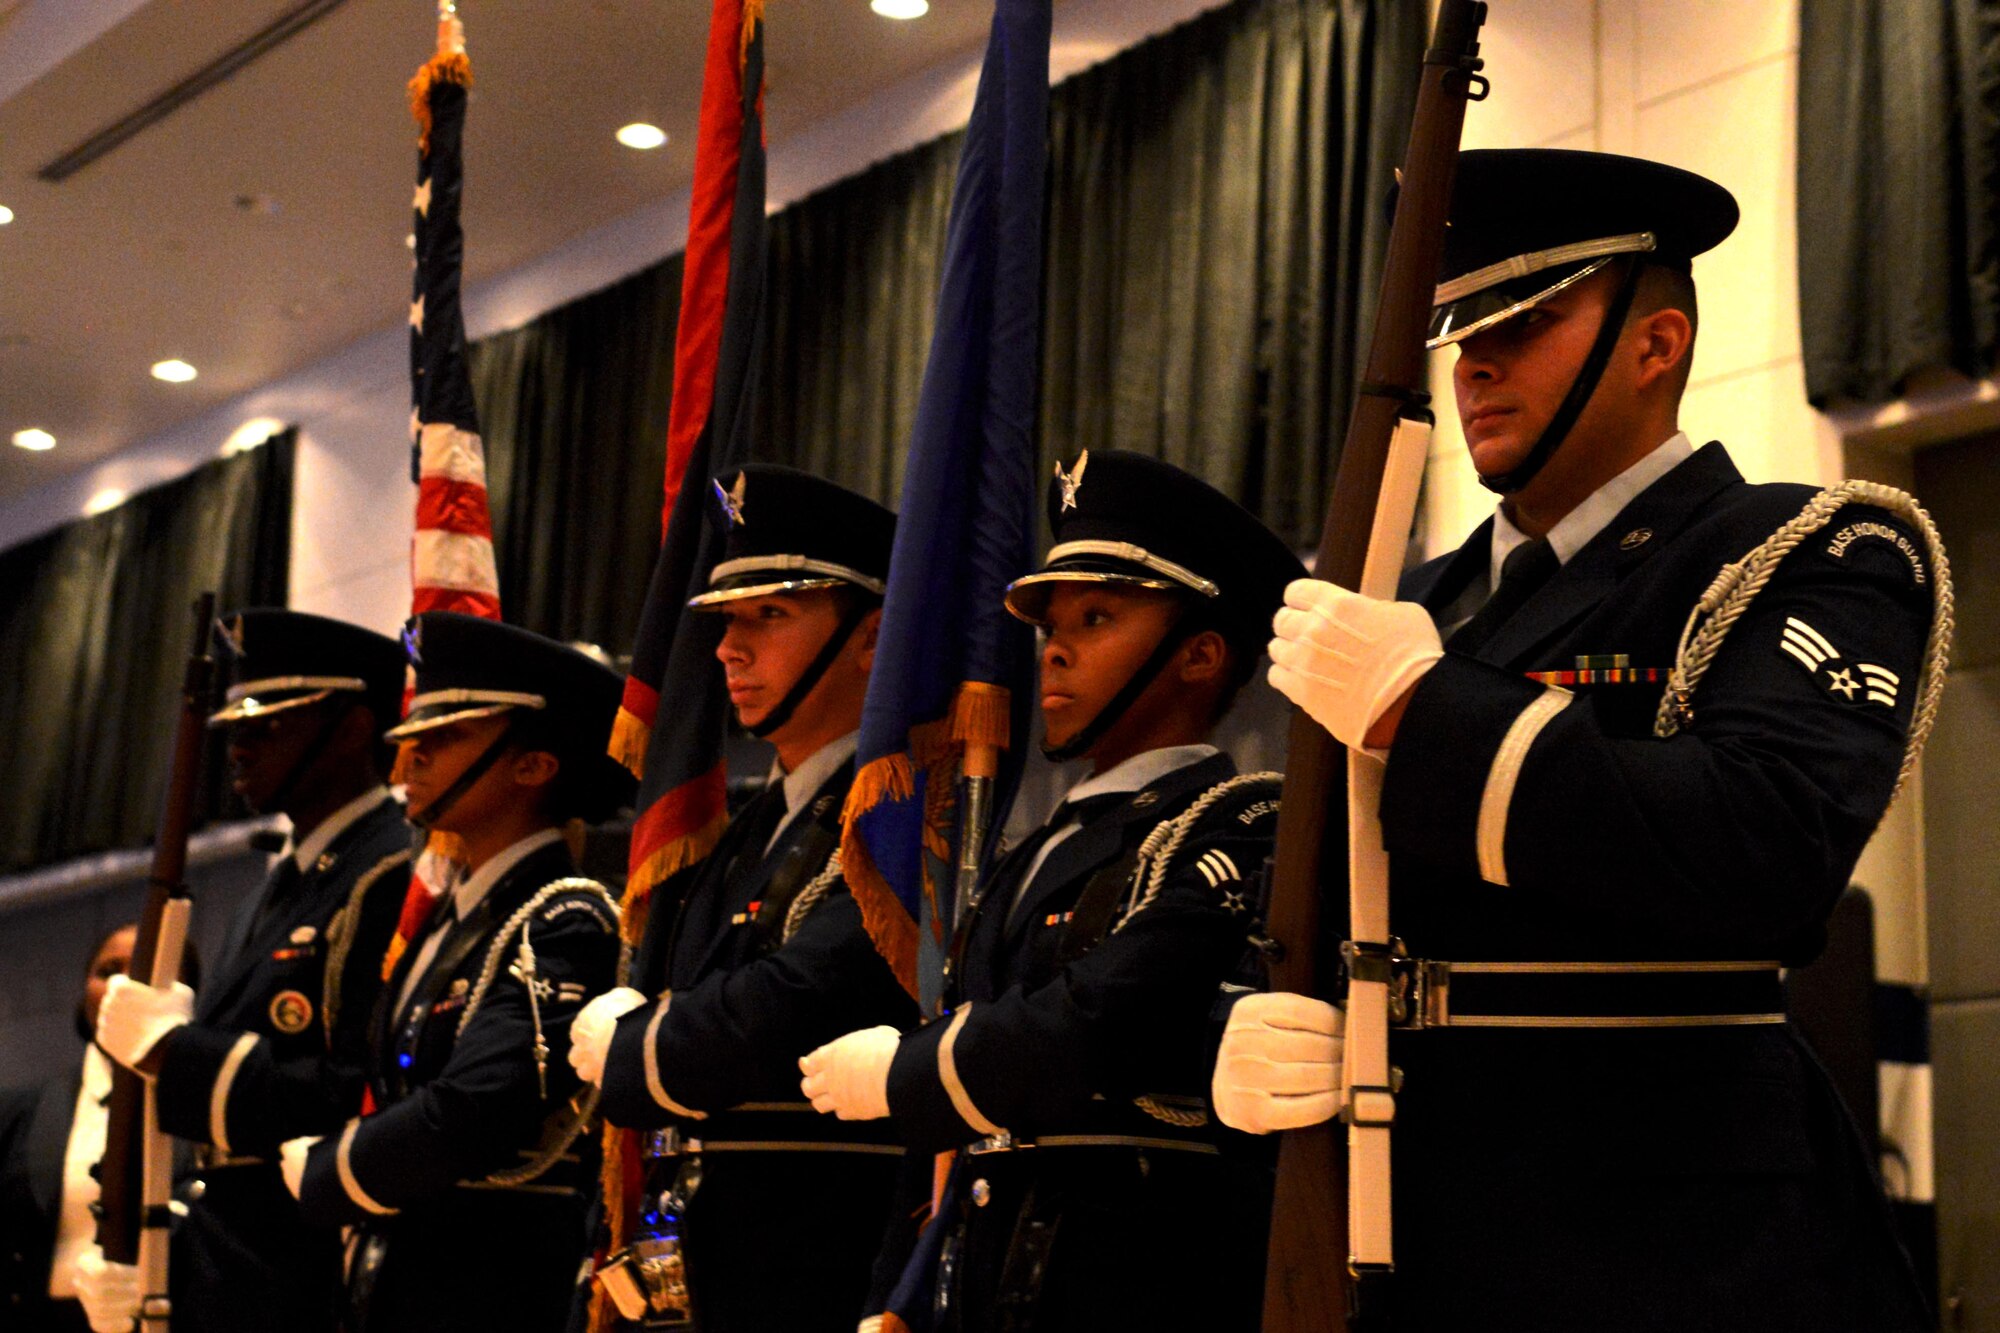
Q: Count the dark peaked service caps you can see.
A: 5